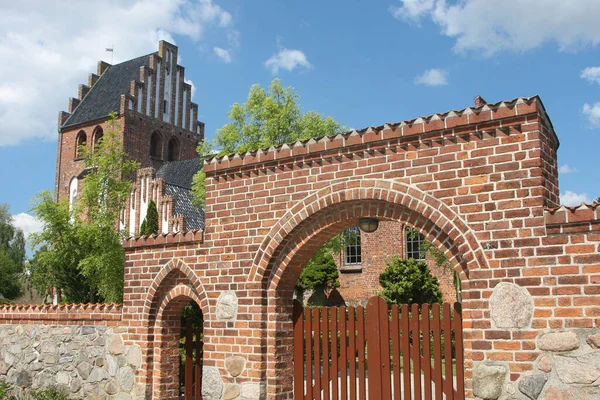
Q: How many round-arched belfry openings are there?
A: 4